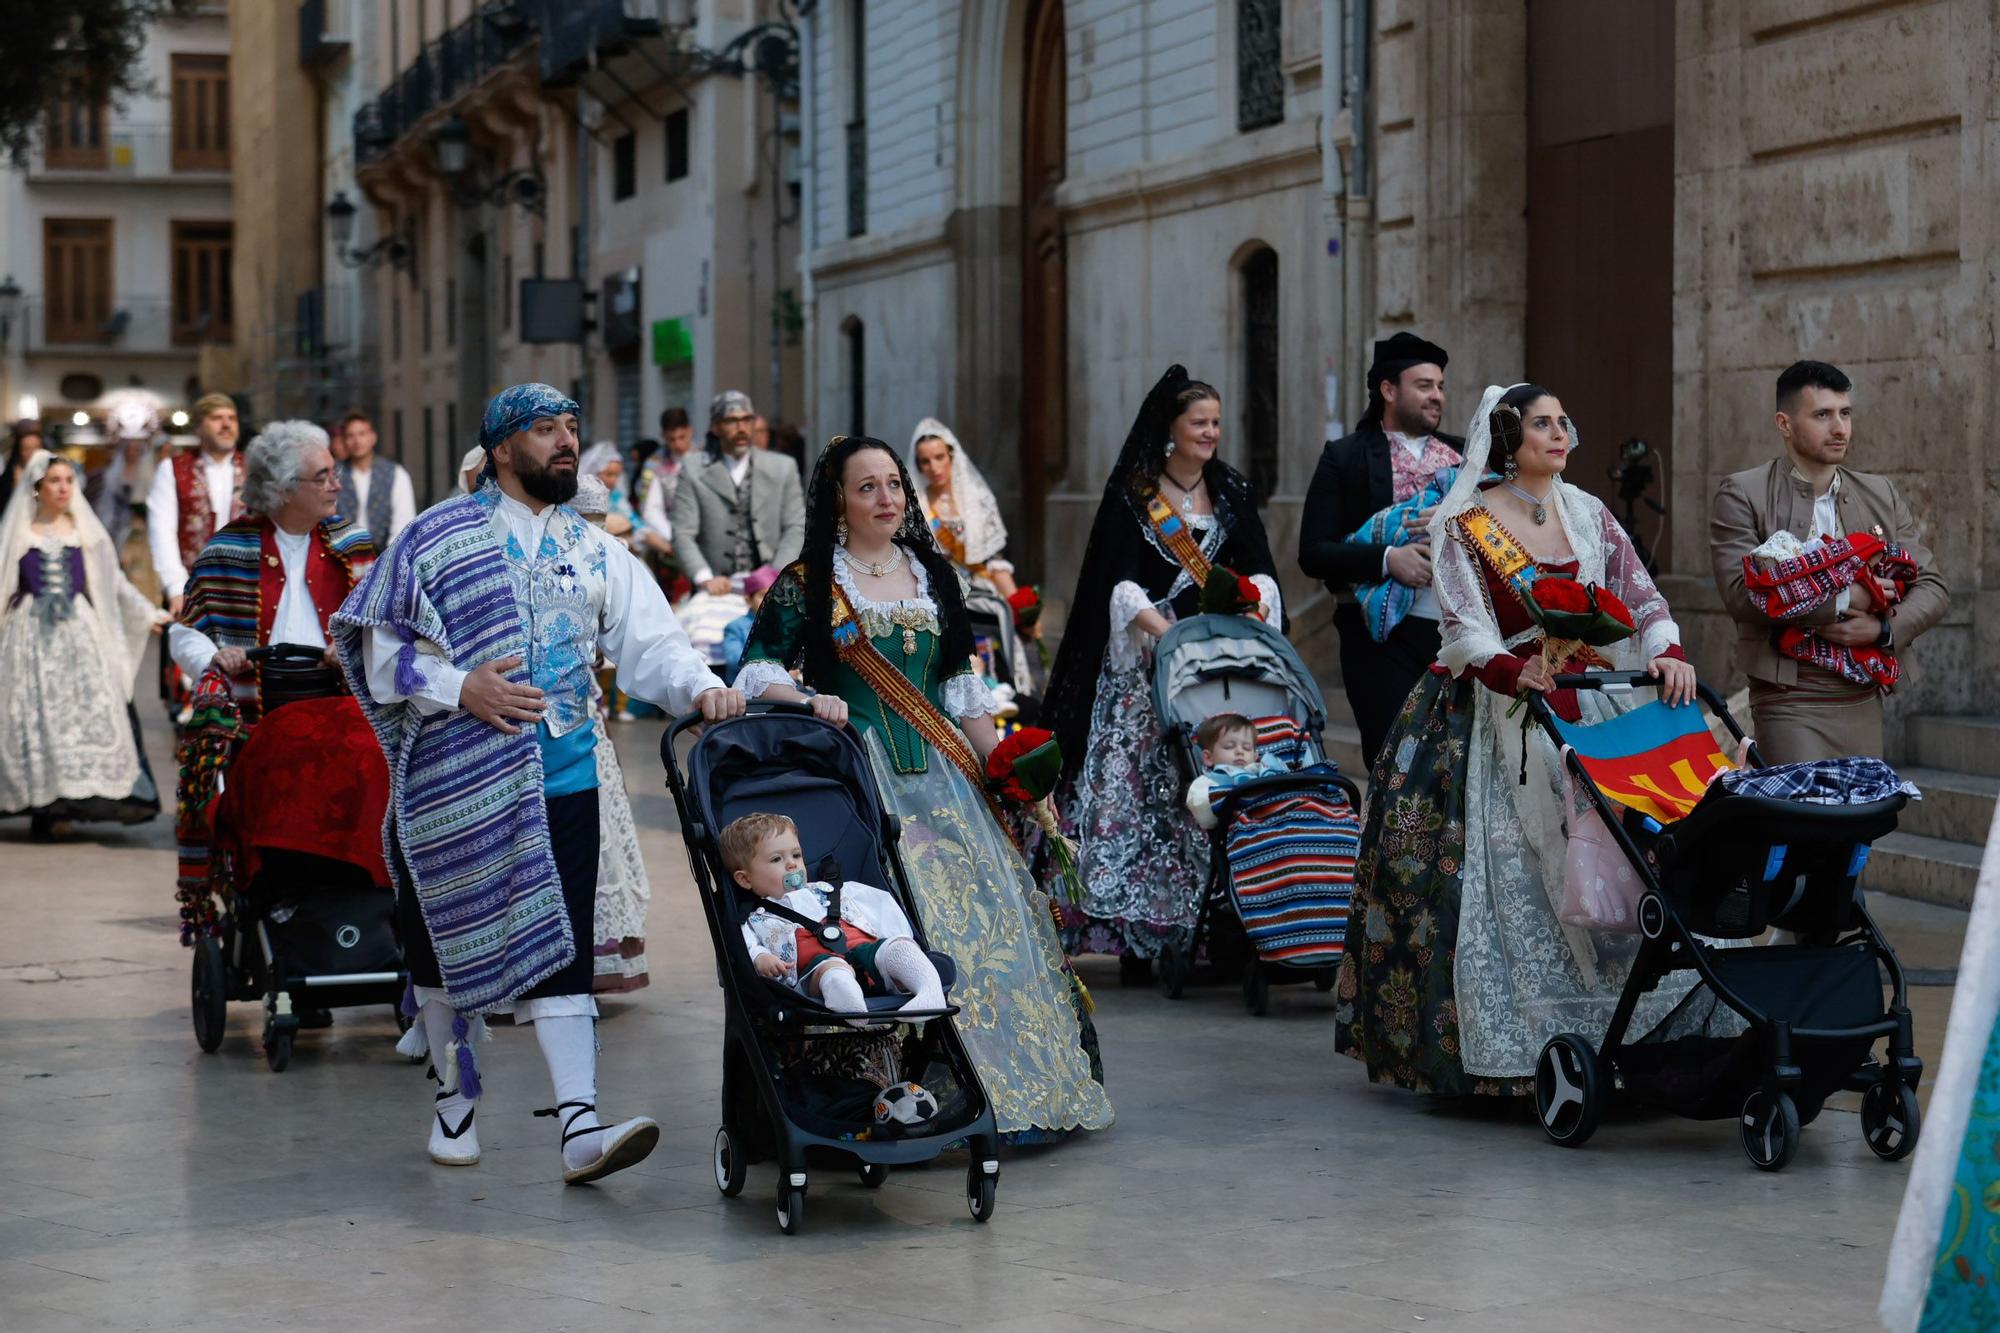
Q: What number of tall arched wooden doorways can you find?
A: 1